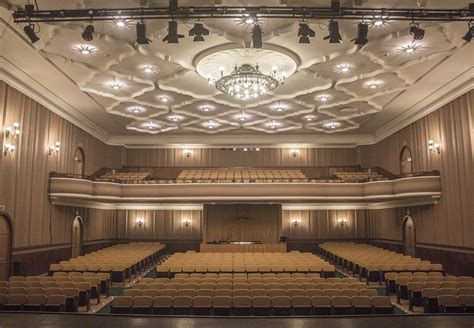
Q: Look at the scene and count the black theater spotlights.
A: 11